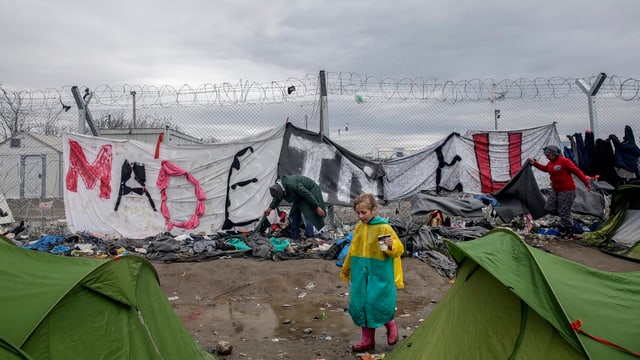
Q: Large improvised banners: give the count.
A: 3